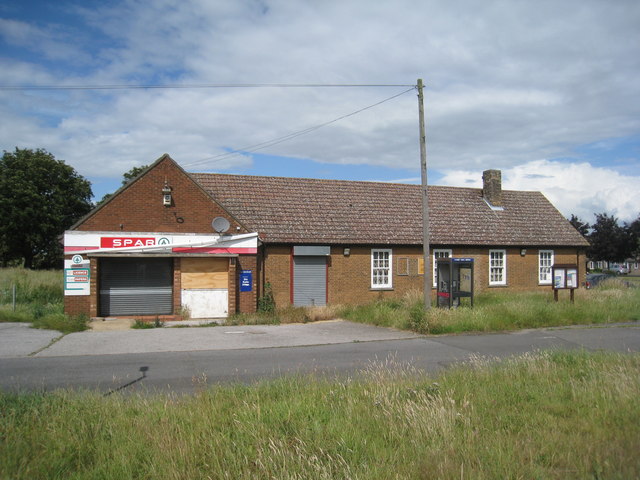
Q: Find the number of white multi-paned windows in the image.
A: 4